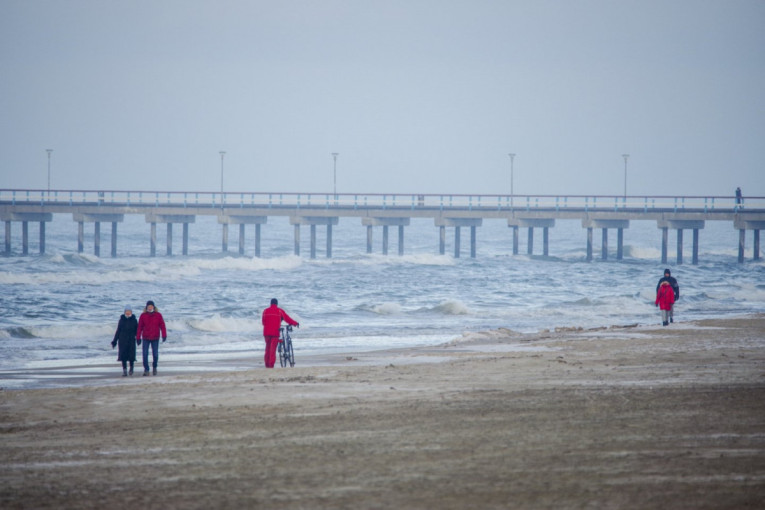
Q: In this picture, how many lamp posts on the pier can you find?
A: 5